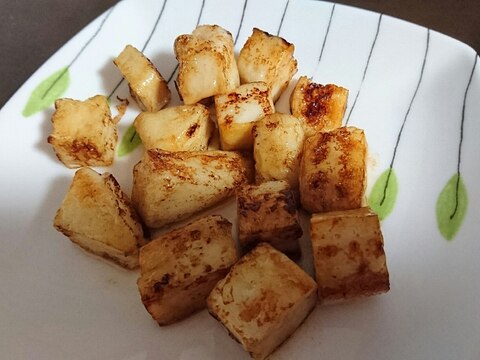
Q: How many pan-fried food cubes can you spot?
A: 15